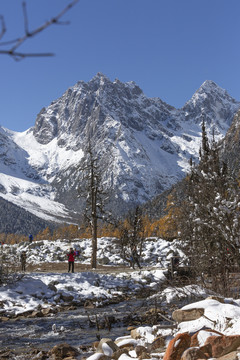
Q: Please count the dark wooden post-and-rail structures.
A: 1